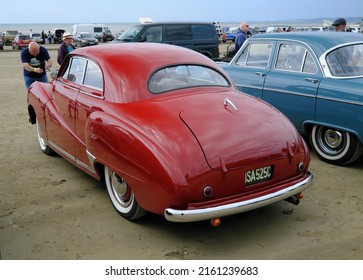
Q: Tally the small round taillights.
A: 2